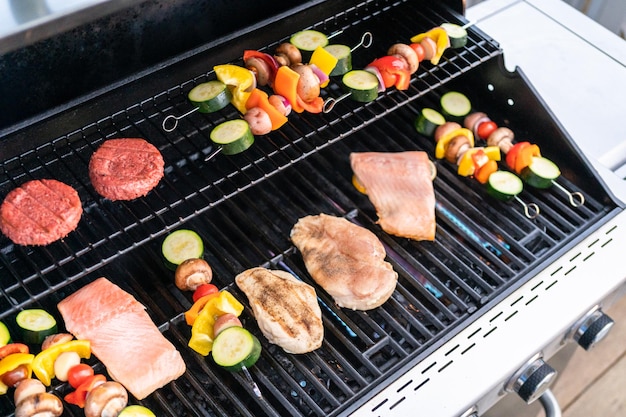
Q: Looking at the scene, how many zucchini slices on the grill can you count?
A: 15